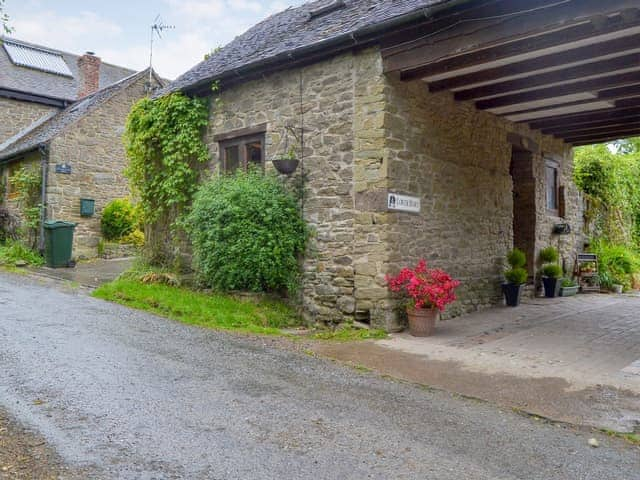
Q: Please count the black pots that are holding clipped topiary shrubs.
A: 2